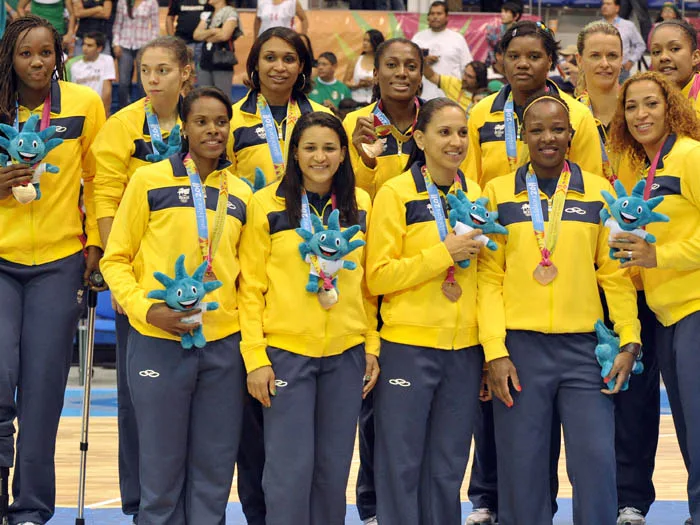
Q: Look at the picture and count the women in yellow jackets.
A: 12